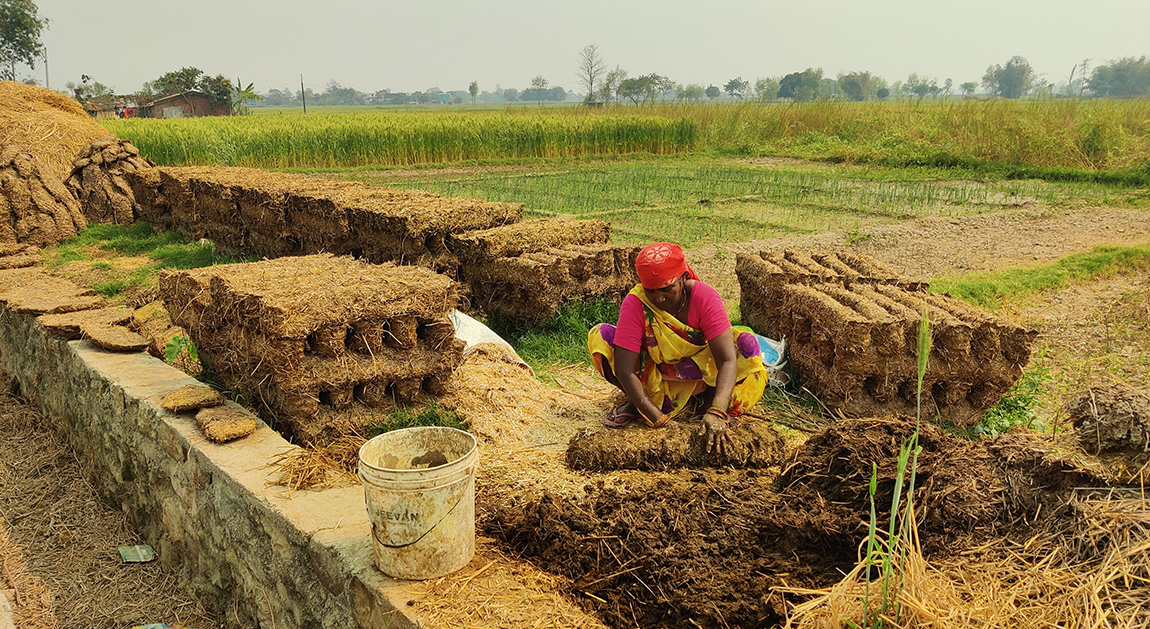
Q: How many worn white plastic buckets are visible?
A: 1